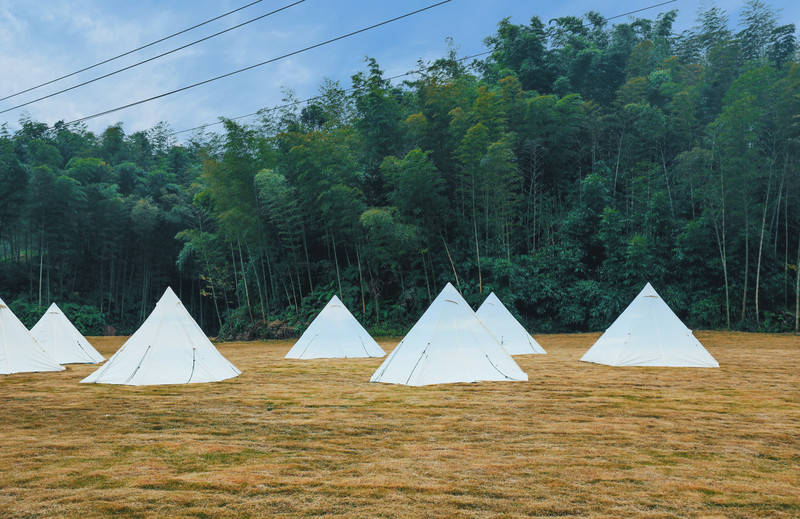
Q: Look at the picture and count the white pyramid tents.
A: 7